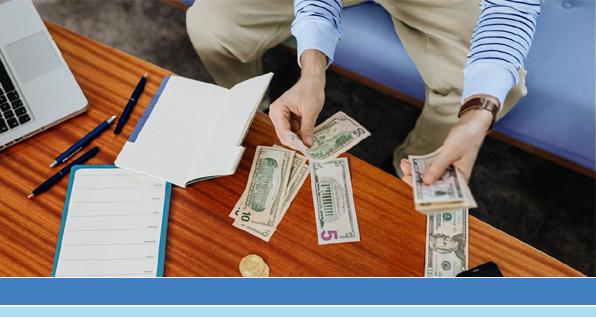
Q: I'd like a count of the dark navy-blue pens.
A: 3